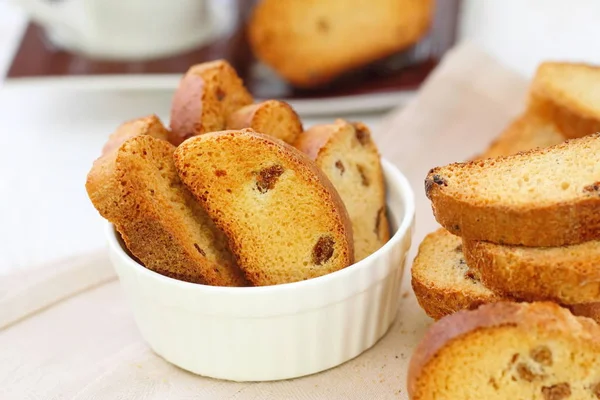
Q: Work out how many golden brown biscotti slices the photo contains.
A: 13